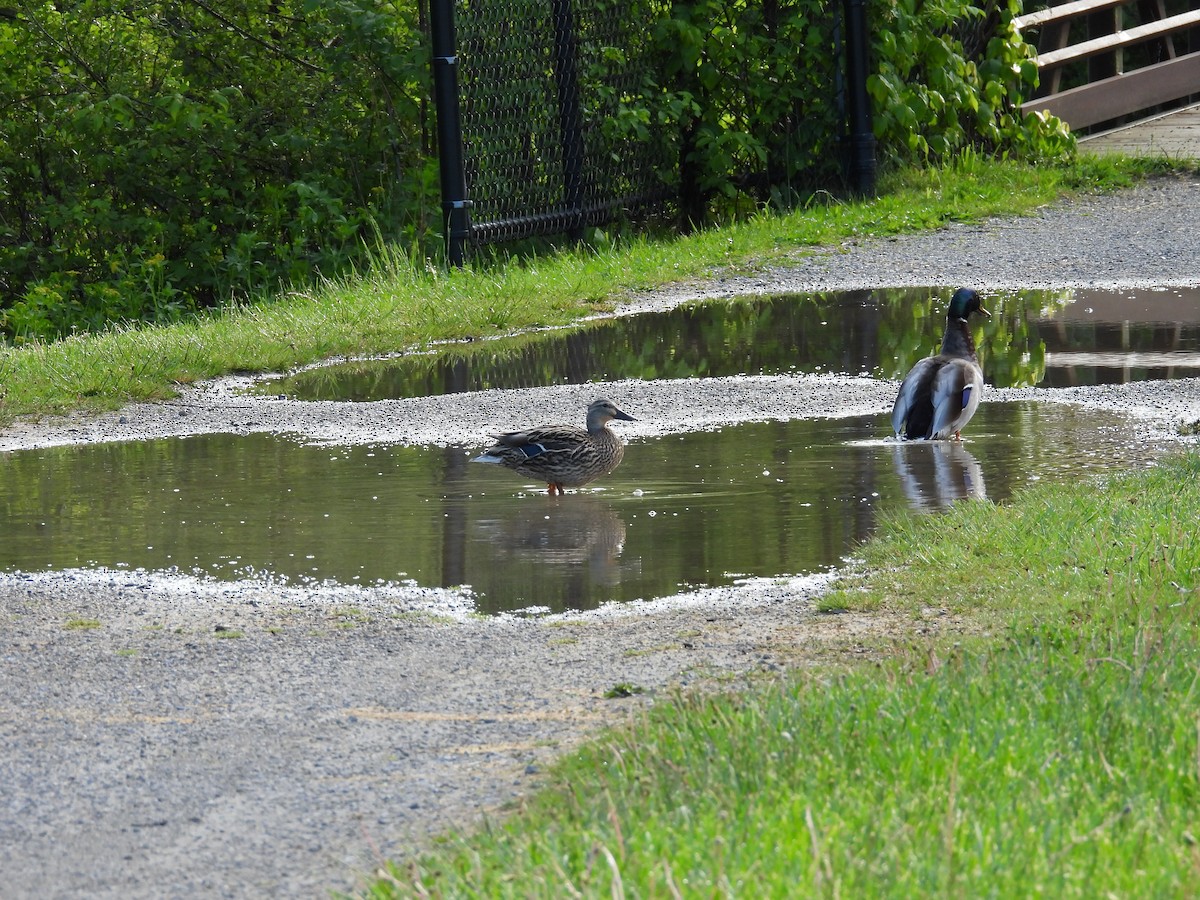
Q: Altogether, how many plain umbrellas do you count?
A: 0